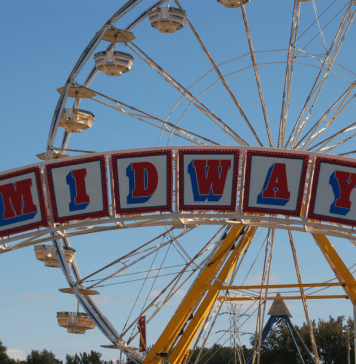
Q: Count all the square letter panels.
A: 6